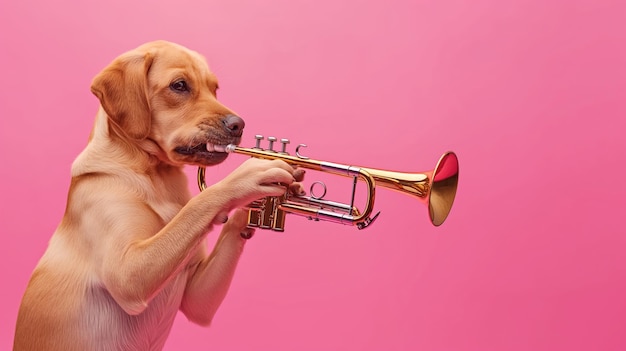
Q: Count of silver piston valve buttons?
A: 3